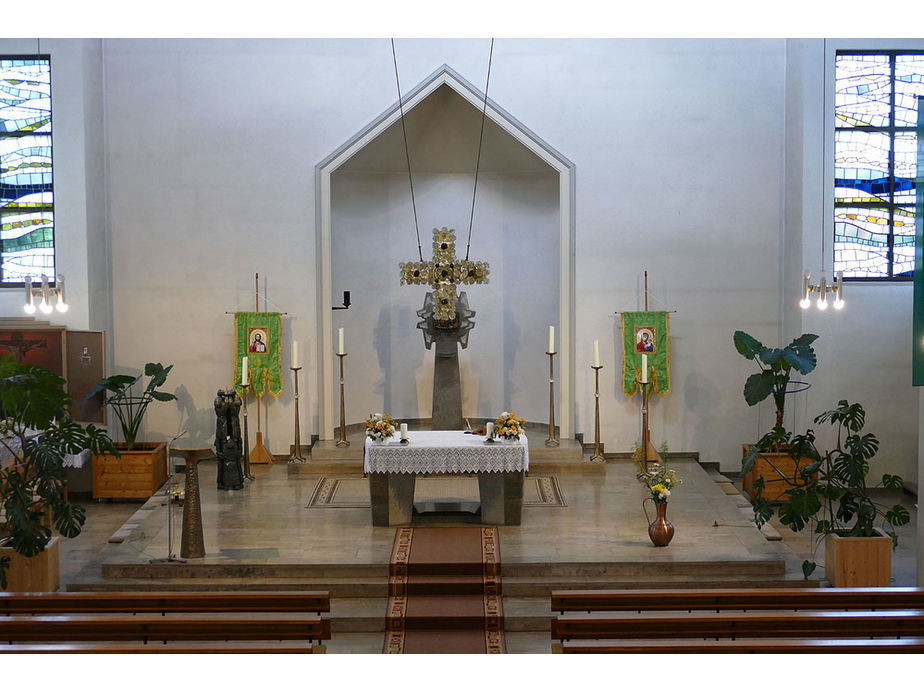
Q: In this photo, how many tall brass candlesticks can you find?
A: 6